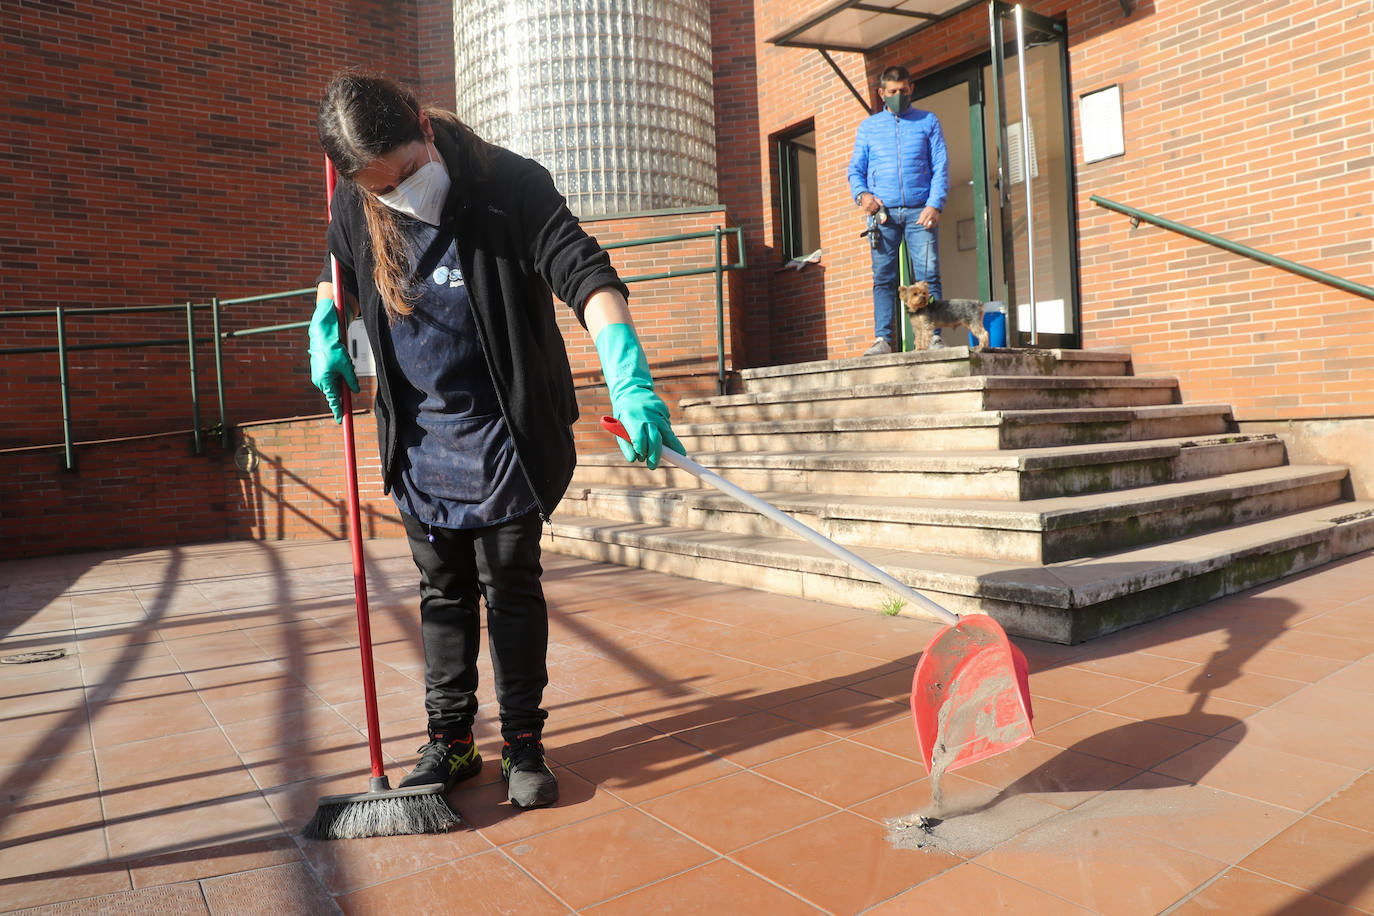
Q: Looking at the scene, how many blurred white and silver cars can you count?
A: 0